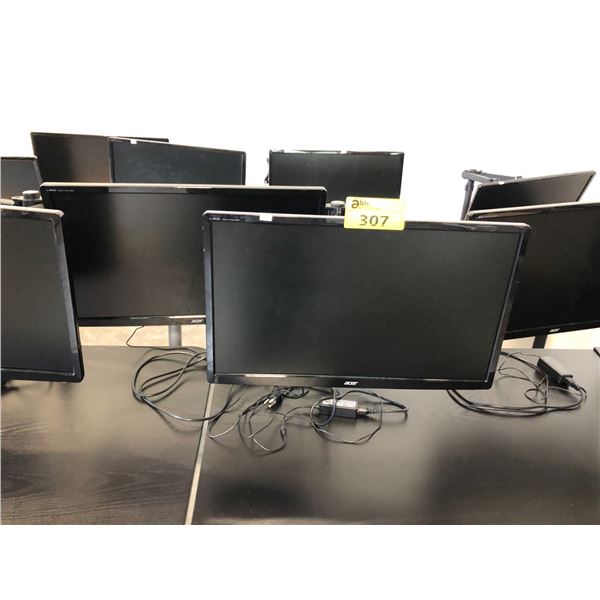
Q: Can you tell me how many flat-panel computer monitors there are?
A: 9